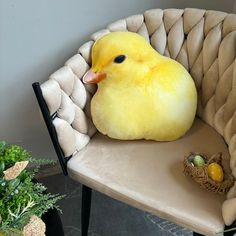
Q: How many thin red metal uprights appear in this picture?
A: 0